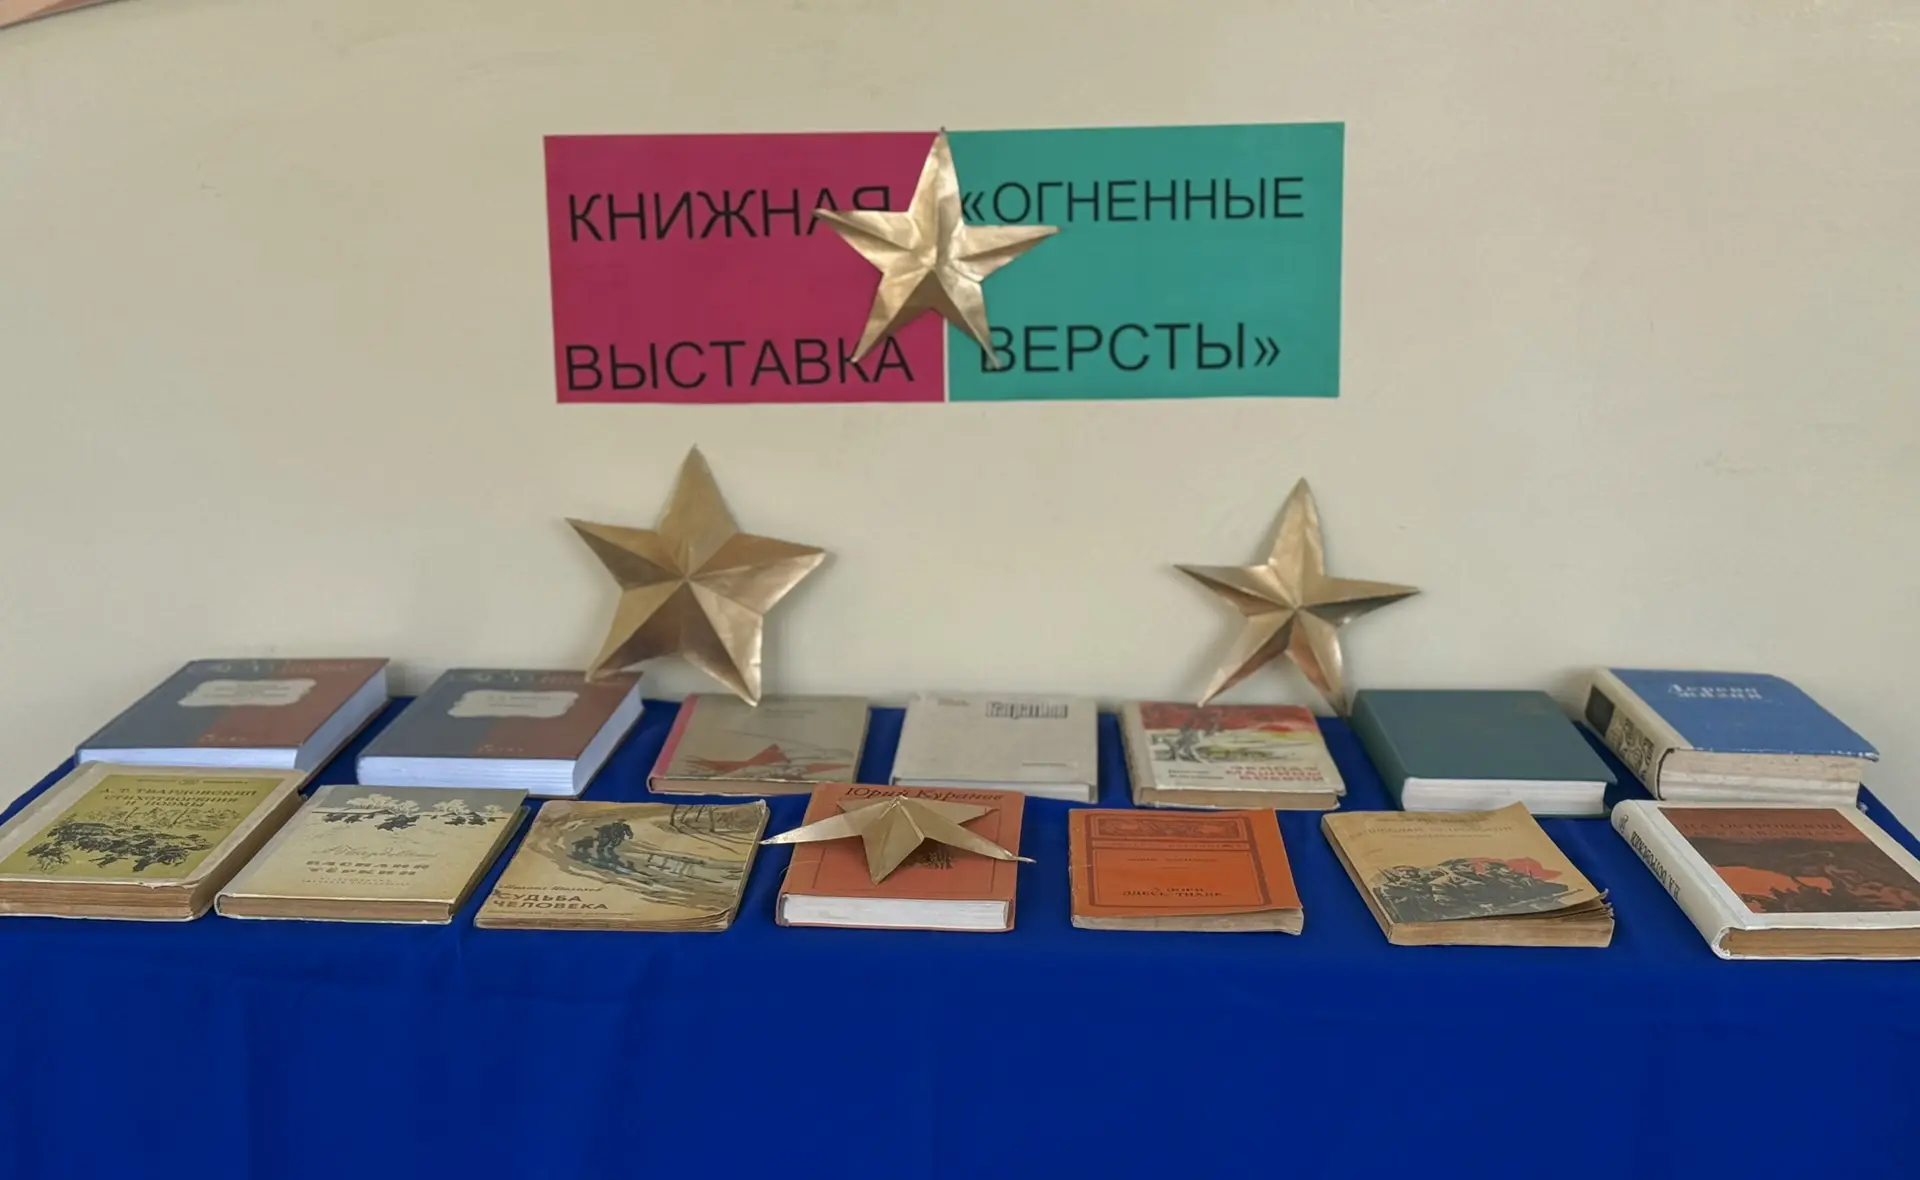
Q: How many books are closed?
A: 14